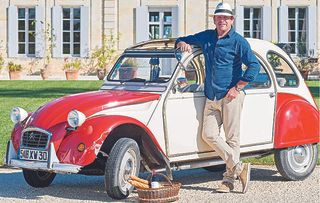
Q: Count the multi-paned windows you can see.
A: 5